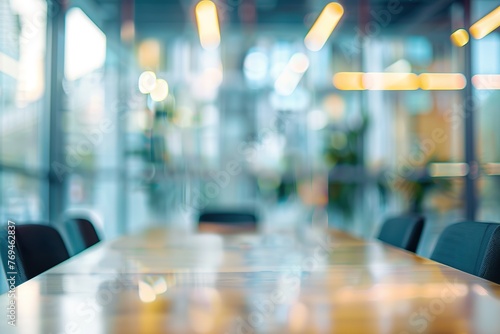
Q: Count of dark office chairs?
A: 5